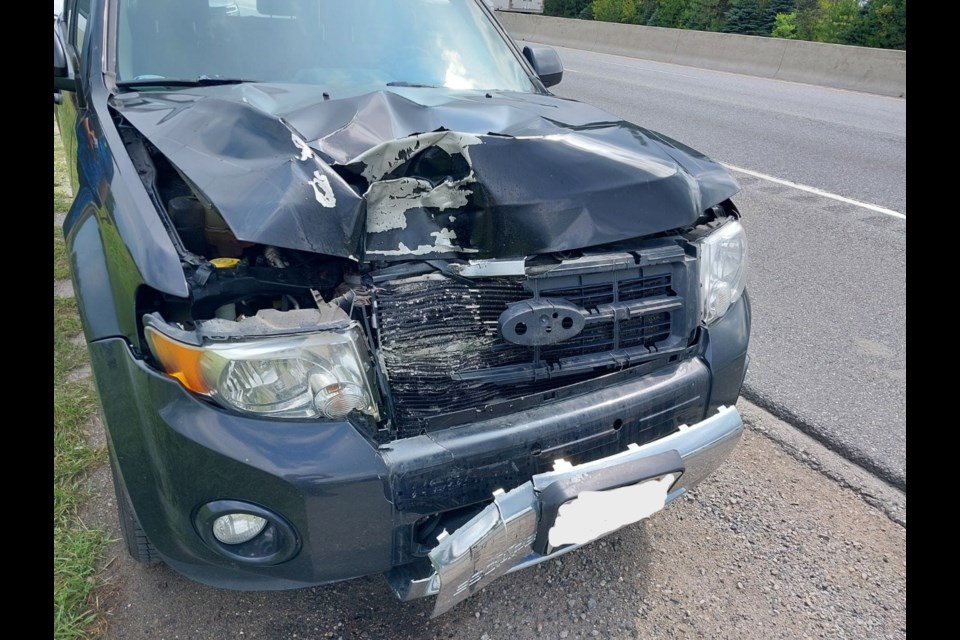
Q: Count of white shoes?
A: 0